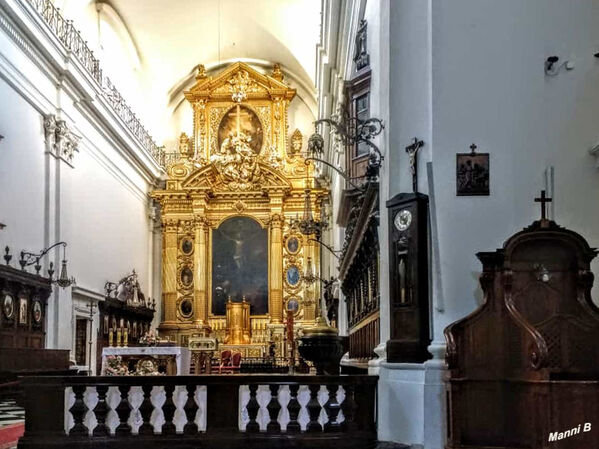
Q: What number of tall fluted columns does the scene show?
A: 4